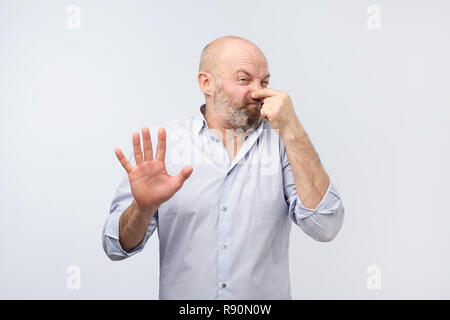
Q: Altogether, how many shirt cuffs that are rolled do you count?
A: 2